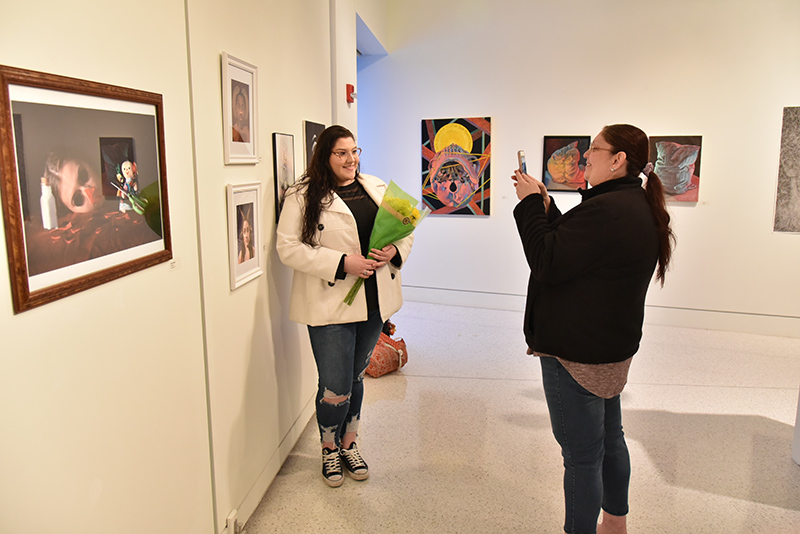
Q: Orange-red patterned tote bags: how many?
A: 1